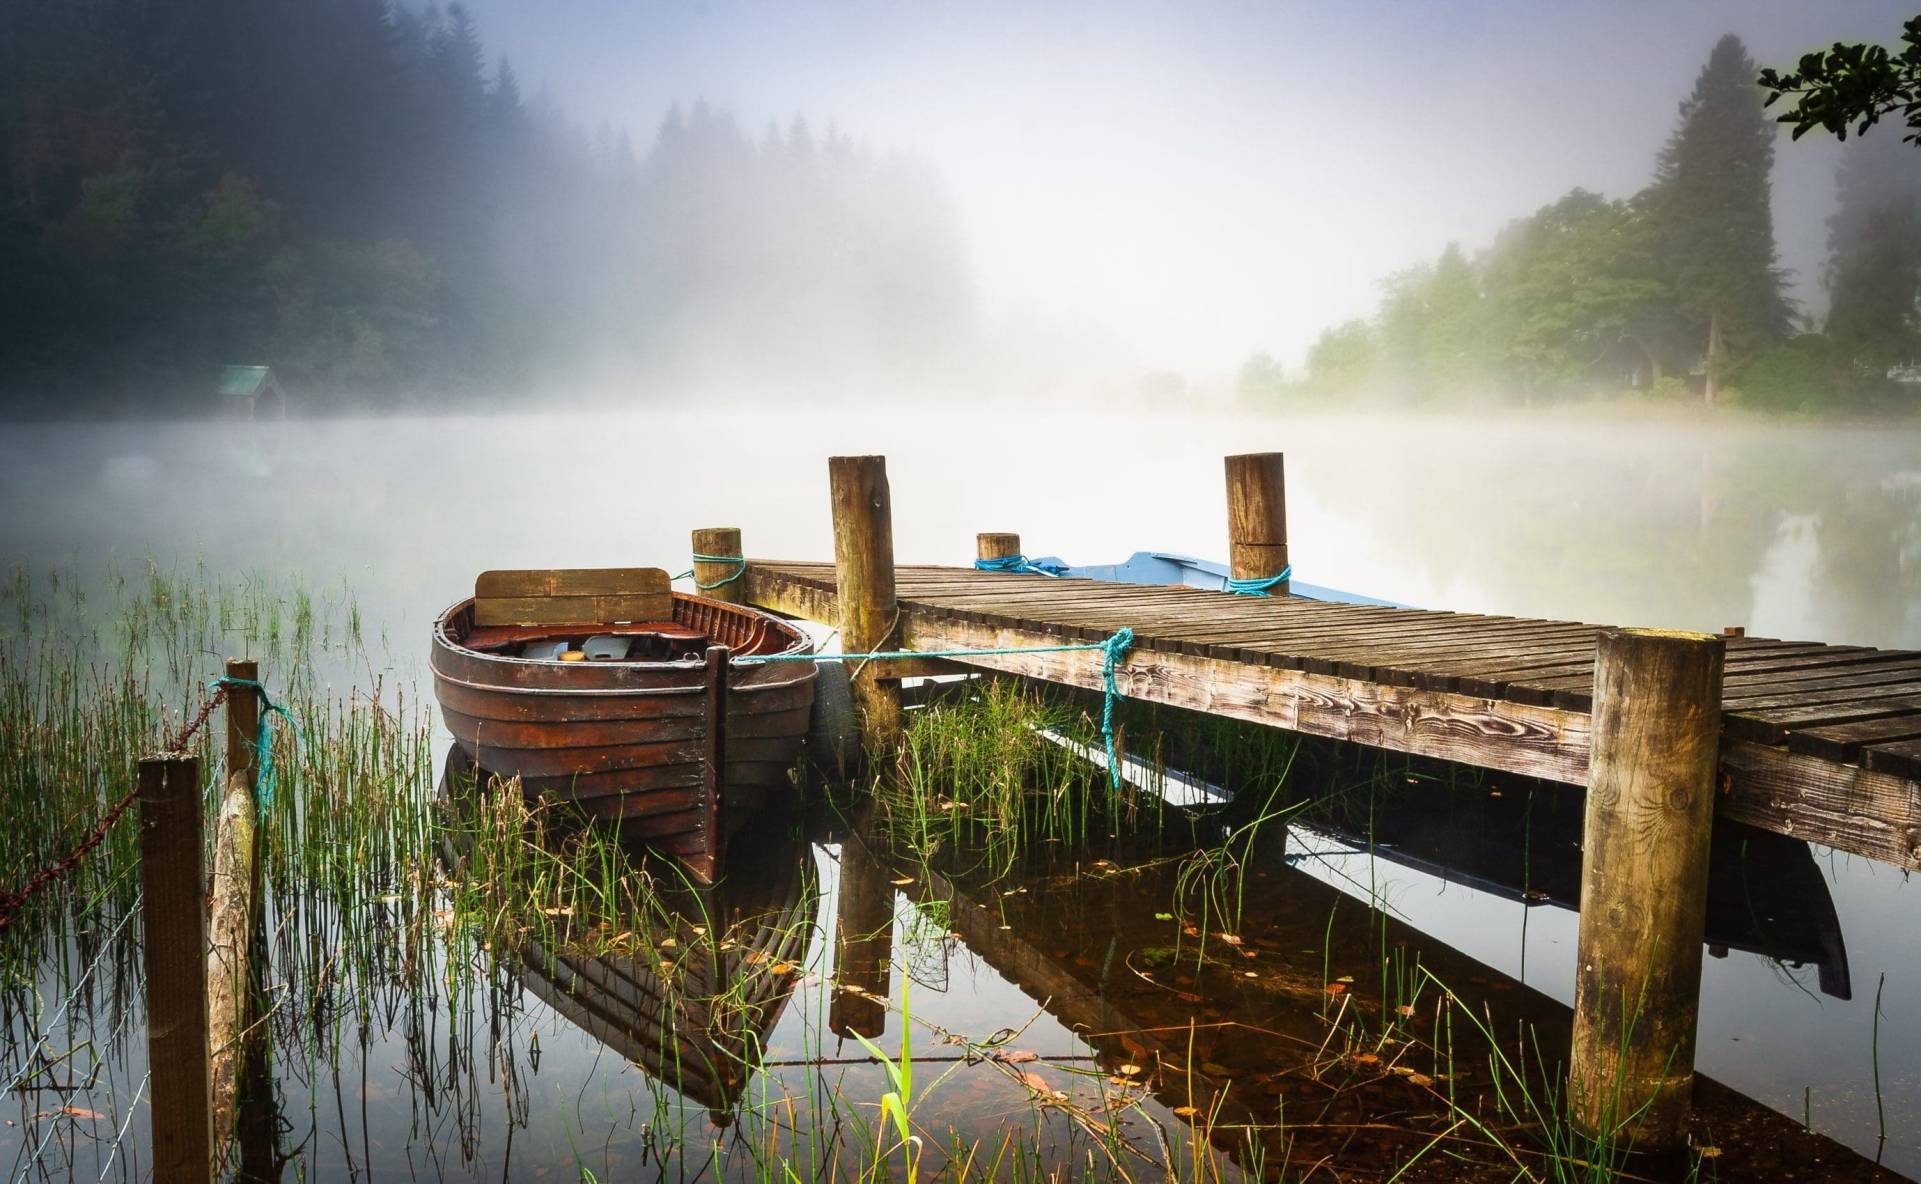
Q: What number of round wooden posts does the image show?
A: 5